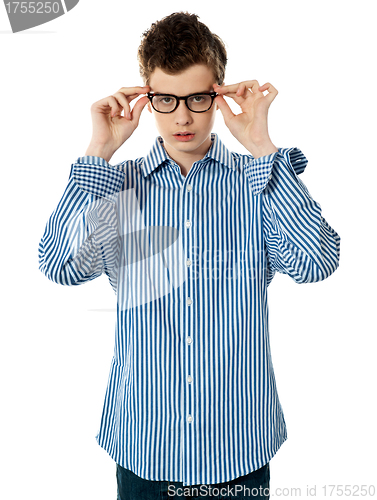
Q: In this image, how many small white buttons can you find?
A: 7